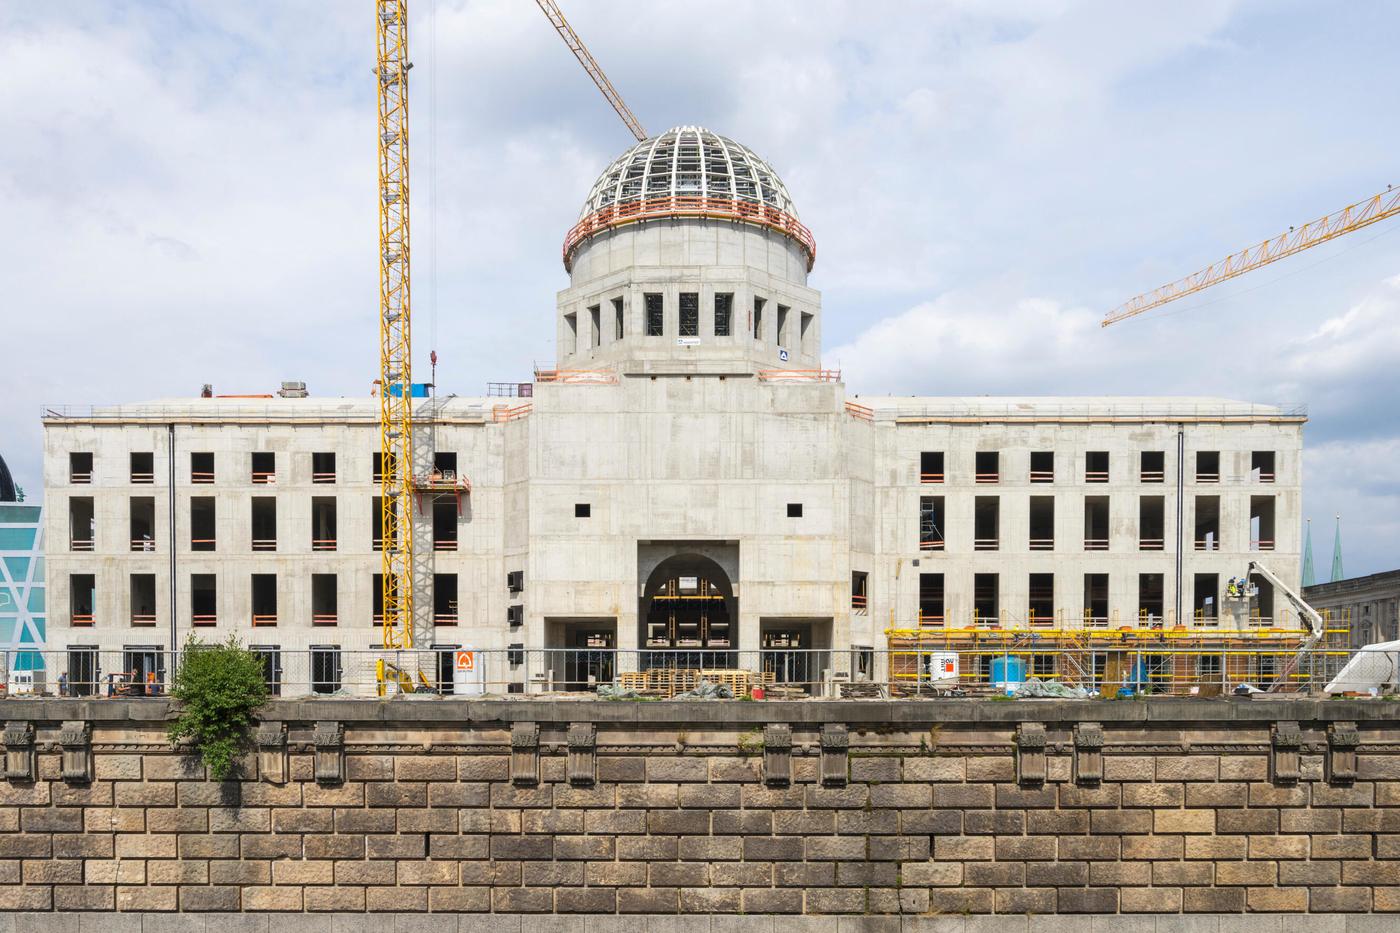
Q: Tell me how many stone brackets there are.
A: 12